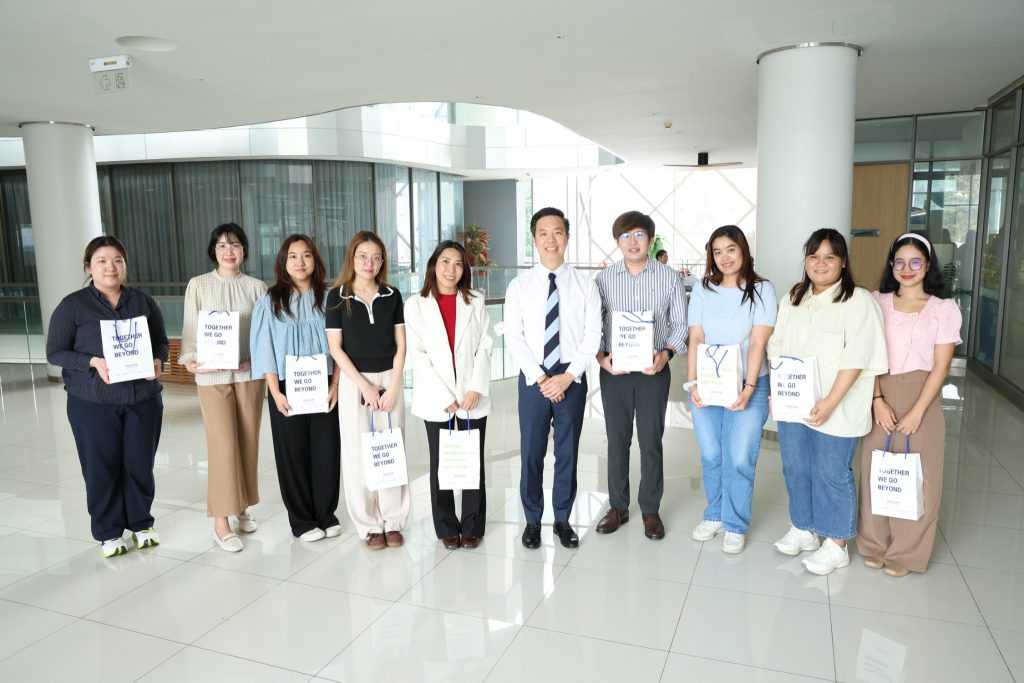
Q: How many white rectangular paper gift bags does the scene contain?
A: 9